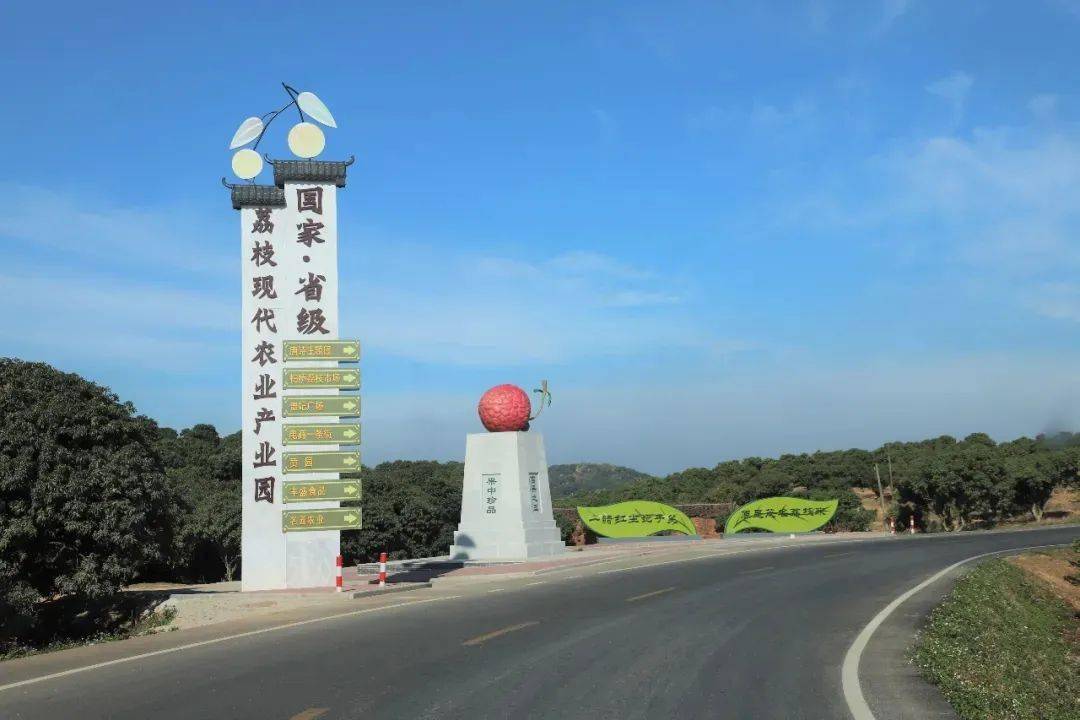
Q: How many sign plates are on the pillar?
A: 7